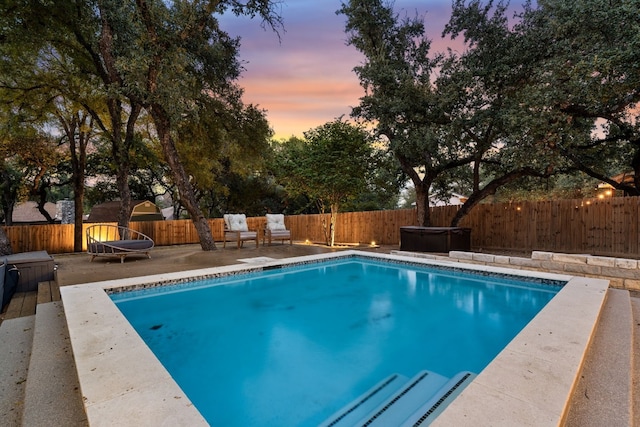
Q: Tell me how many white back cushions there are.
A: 2